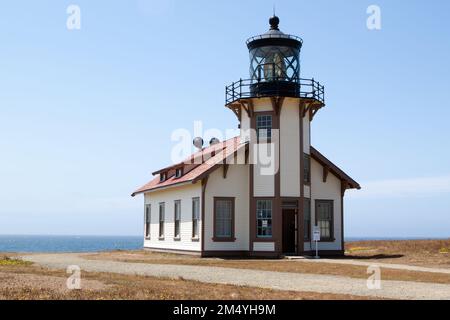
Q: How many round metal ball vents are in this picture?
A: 2